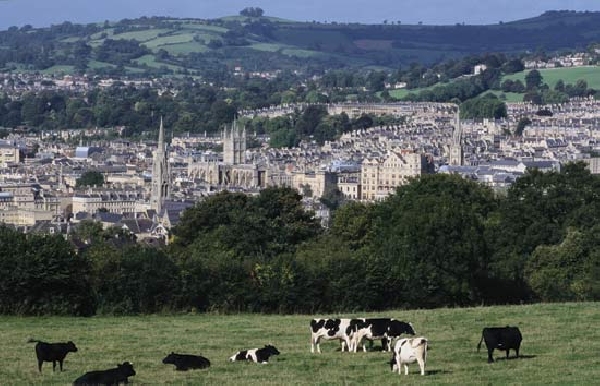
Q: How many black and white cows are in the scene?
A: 4